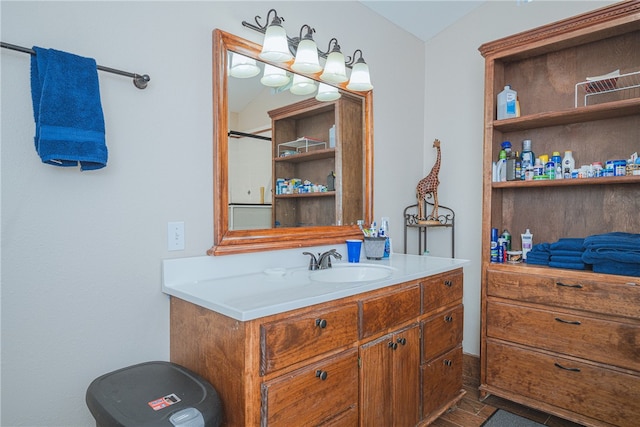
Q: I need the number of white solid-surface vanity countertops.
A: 1